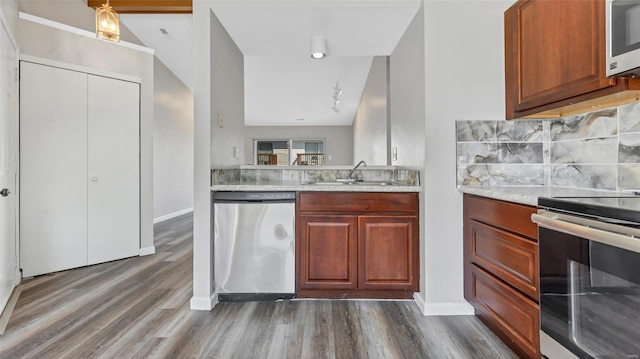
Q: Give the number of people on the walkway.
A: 0